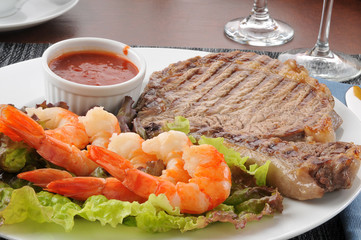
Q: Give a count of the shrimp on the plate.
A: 5